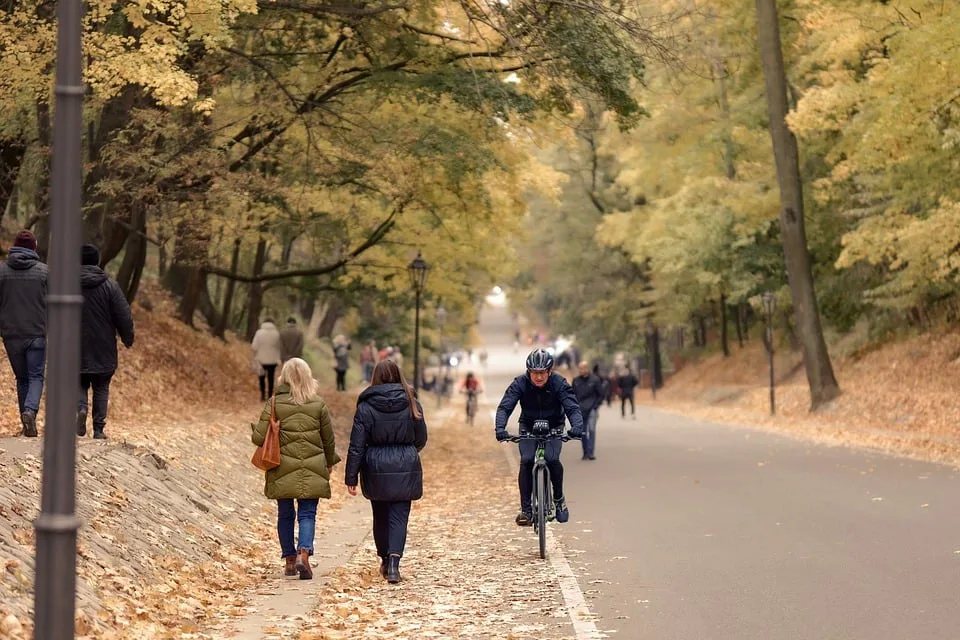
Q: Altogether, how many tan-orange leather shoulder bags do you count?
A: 1